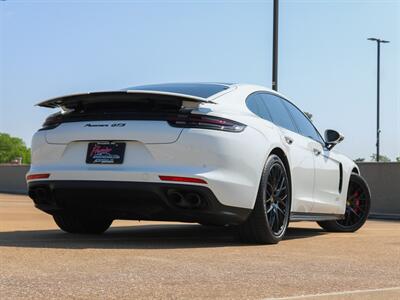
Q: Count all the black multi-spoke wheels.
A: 2